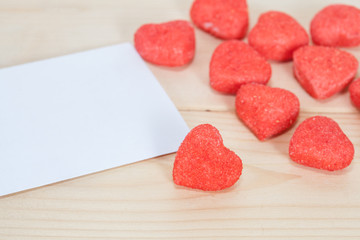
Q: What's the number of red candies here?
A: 10